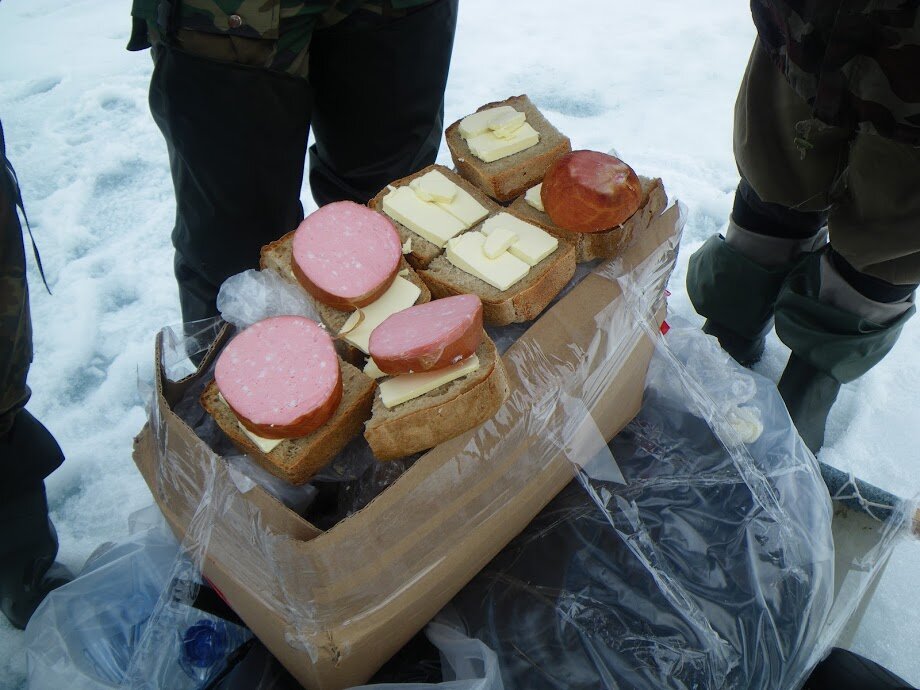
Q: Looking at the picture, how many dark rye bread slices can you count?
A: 7